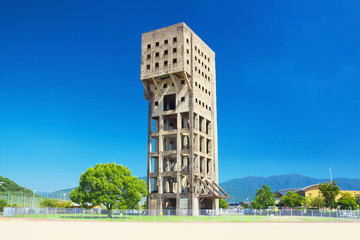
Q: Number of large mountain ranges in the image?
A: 1